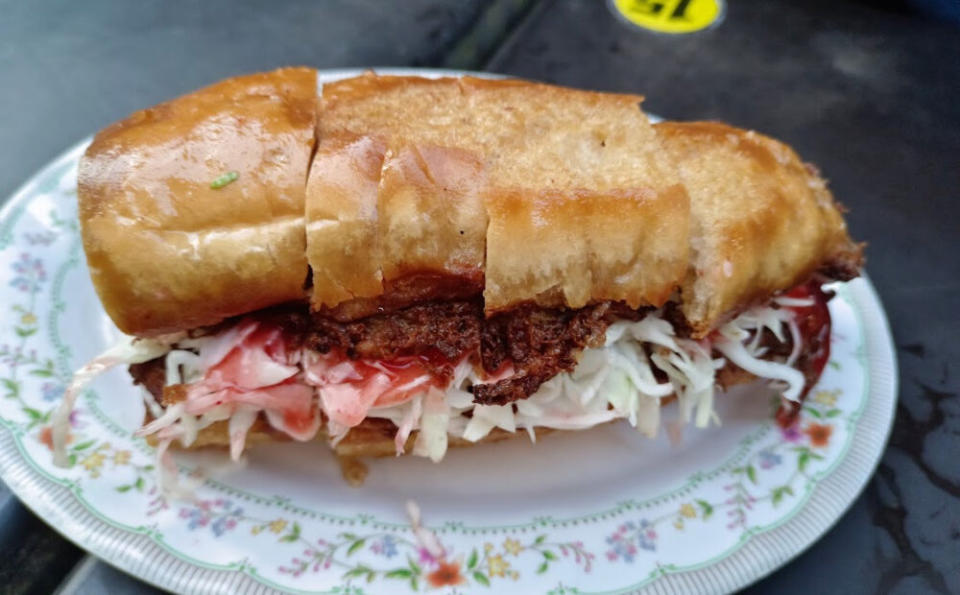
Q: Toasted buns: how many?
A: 1